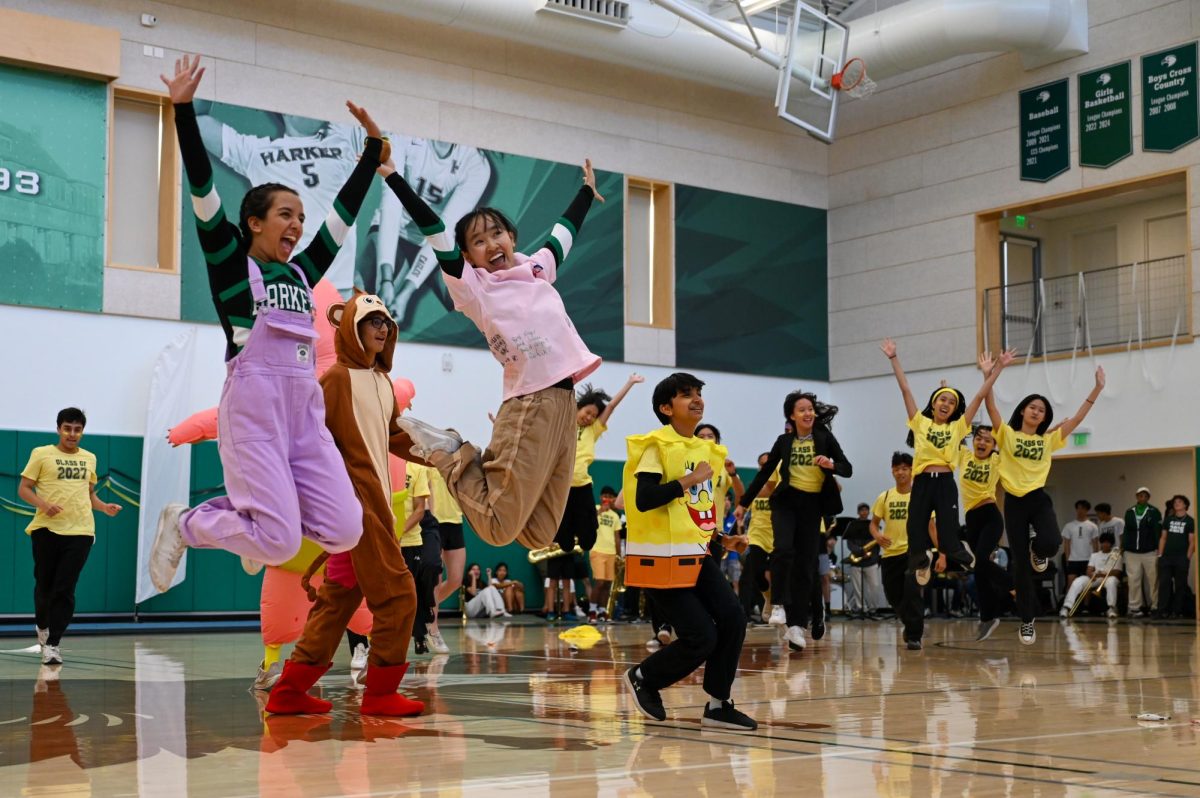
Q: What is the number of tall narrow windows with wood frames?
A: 2